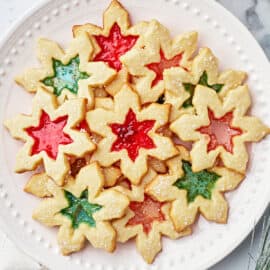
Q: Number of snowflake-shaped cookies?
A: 10